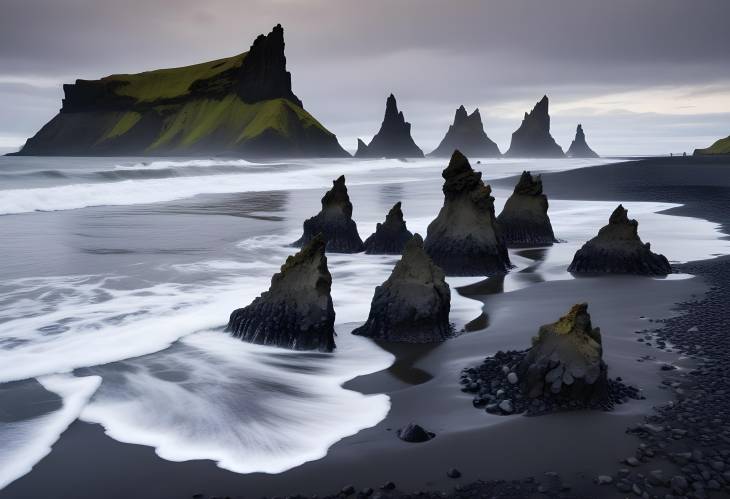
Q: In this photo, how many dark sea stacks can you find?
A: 12